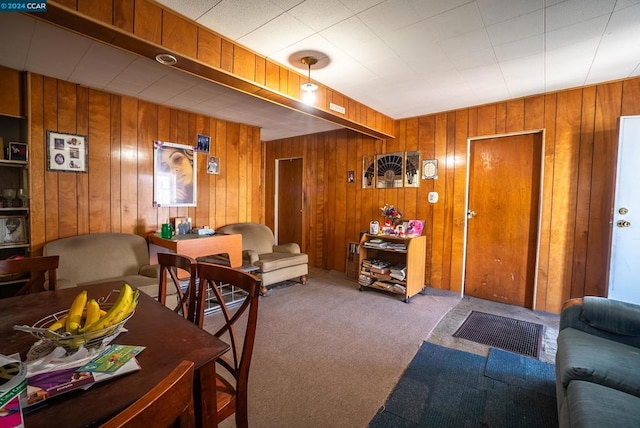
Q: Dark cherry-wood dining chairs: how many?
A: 4